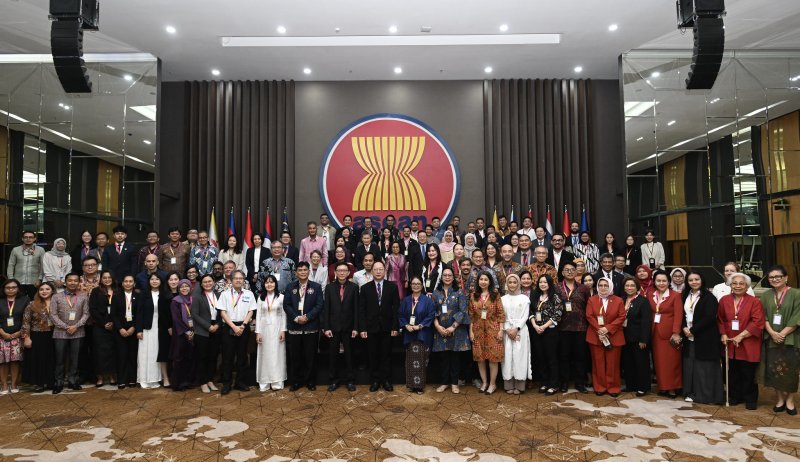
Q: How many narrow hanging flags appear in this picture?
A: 11